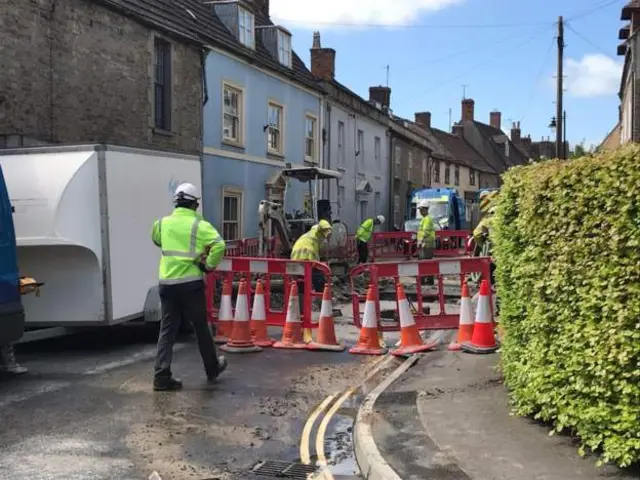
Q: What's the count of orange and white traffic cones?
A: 9